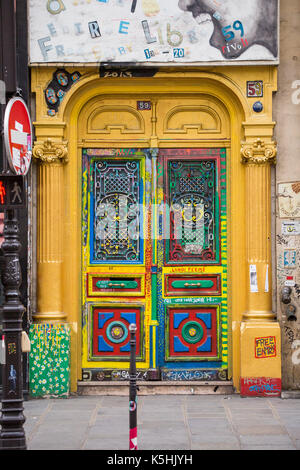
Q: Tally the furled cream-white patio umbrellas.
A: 0